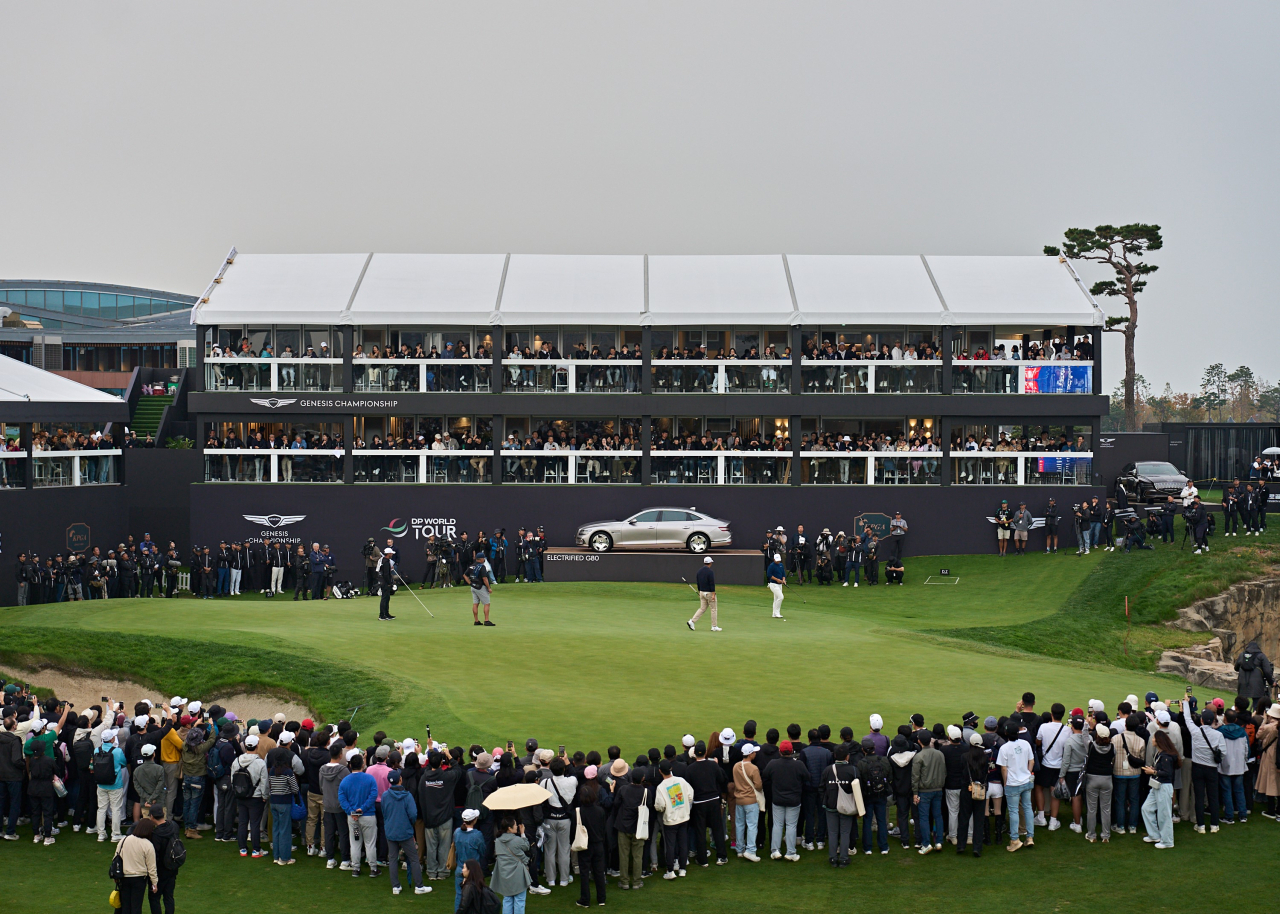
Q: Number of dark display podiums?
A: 1